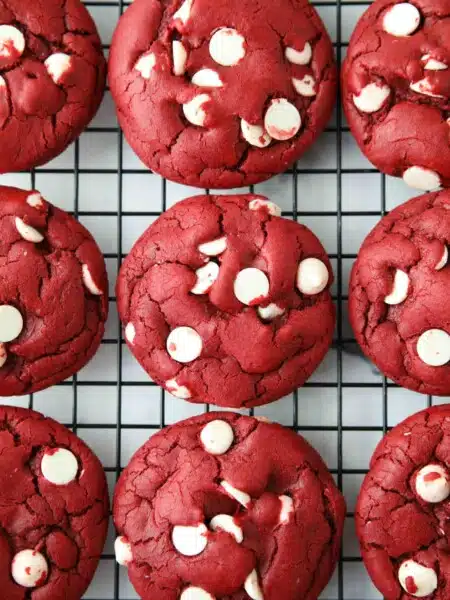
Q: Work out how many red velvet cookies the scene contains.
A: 9